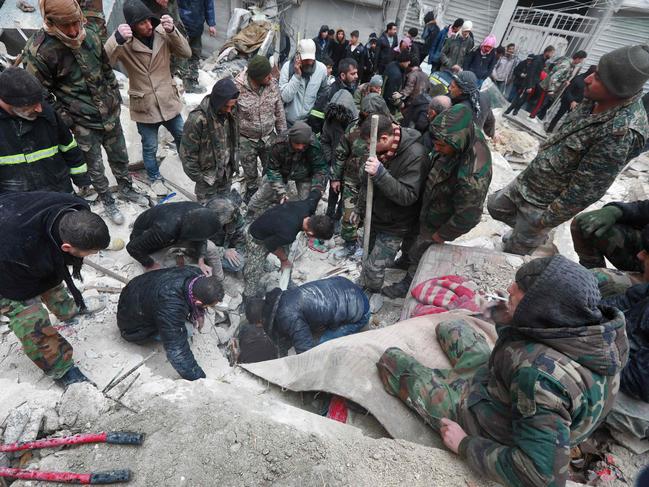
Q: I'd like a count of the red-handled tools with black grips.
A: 2